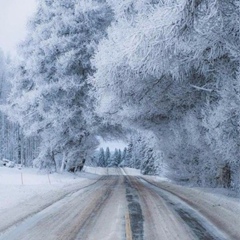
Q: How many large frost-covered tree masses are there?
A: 2